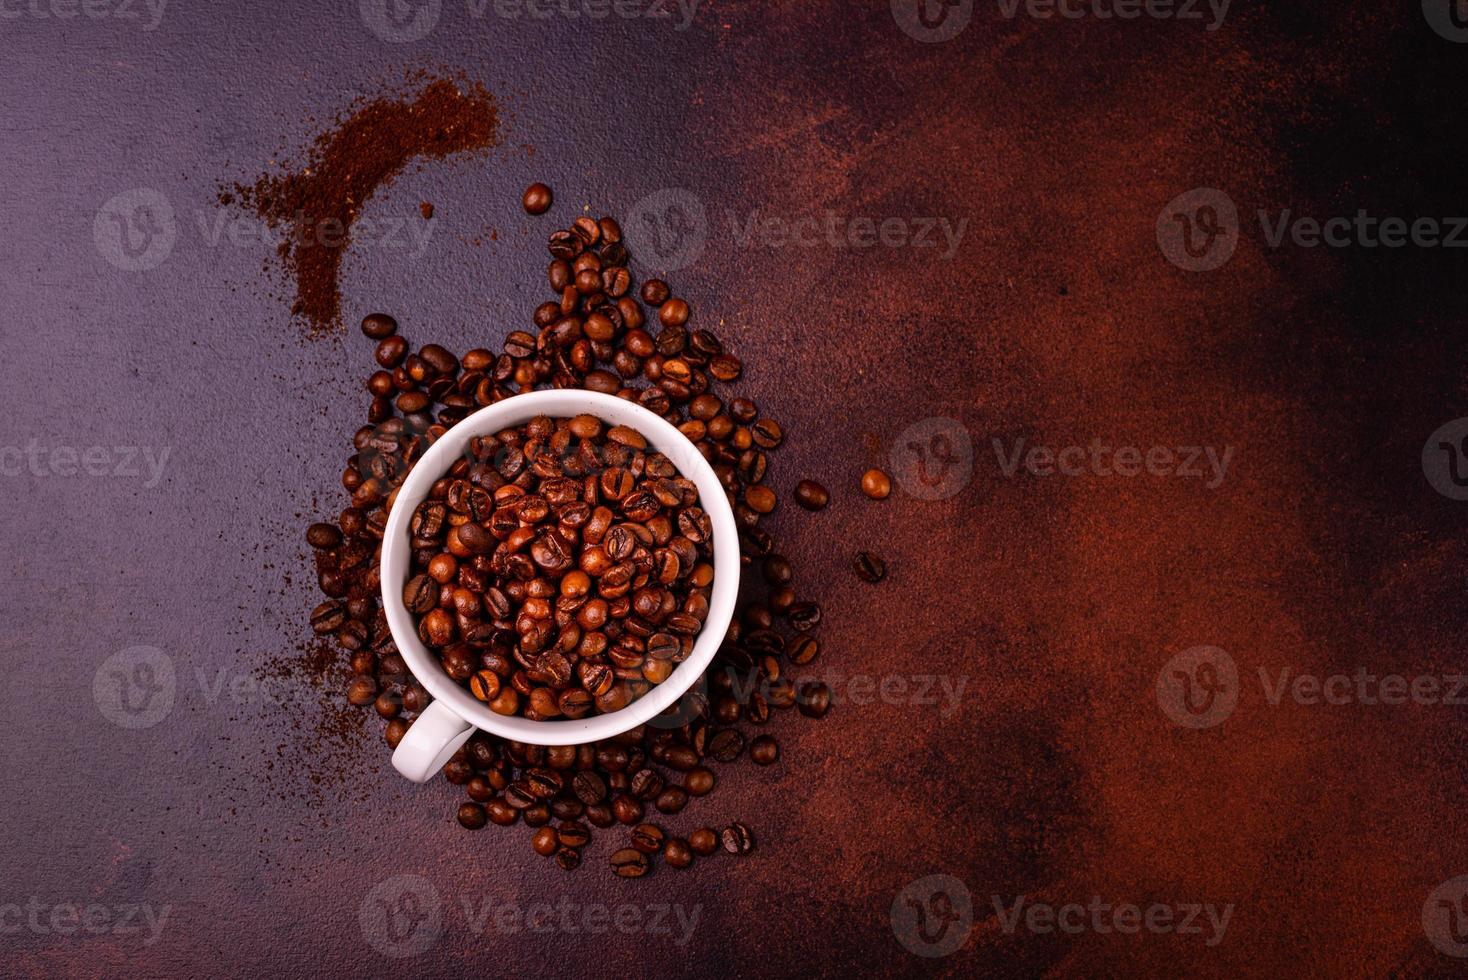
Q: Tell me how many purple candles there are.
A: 0